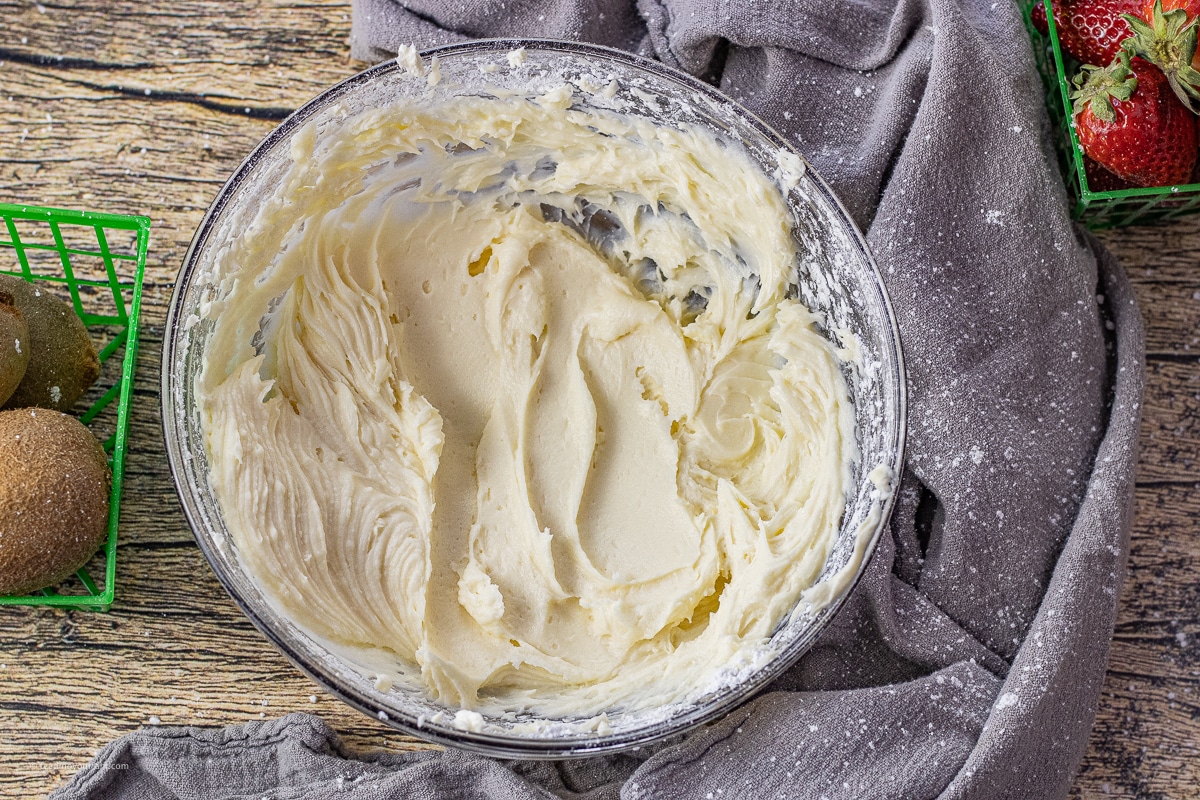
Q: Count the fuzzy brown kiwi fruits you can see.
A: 3